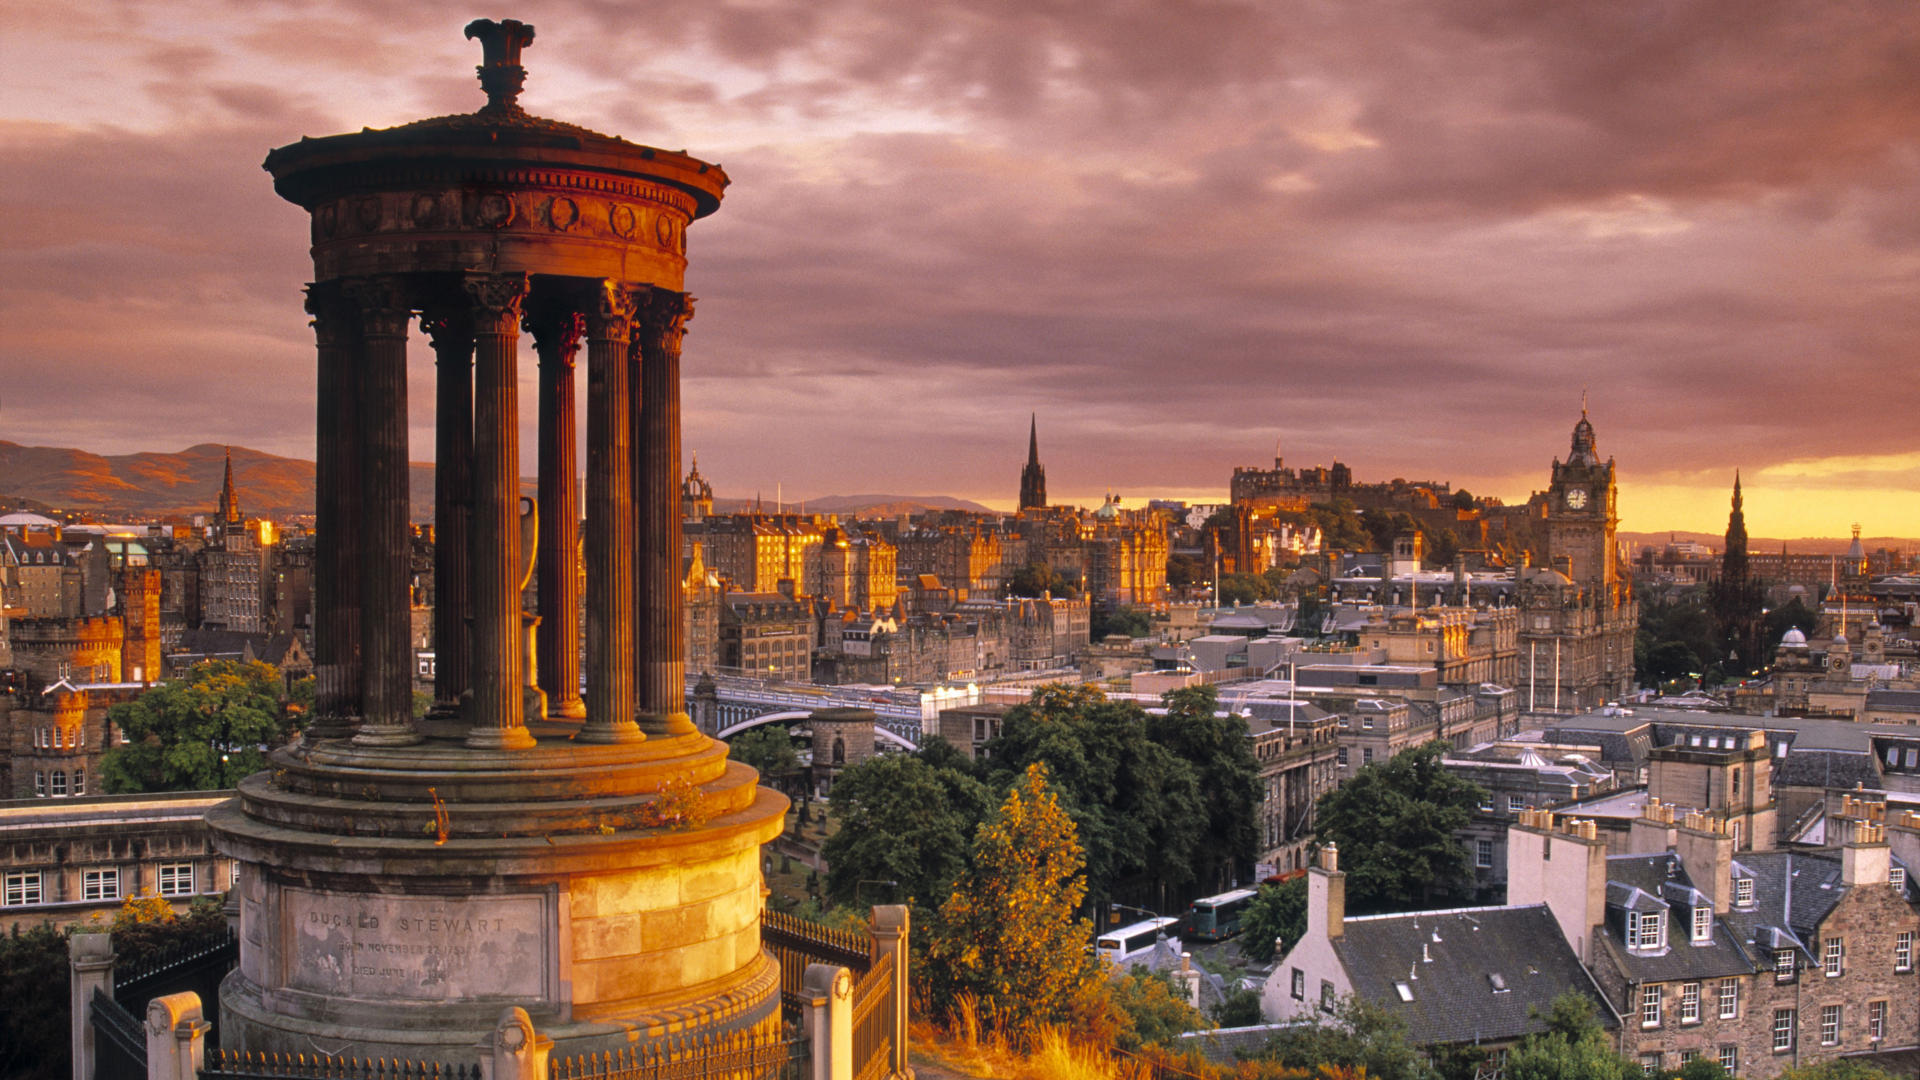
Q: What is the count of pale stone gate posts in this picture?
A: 5